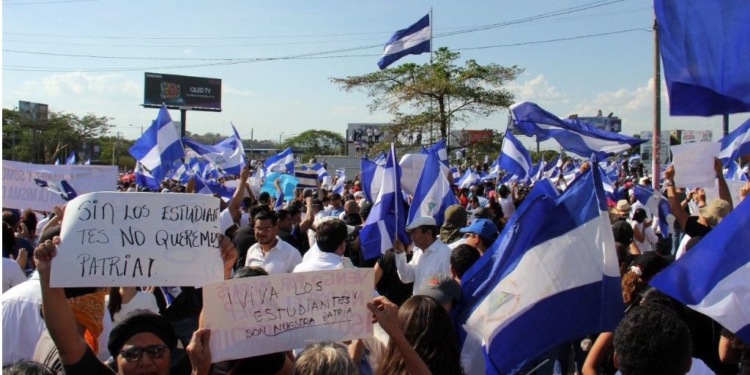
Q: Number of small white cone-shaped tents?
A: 0